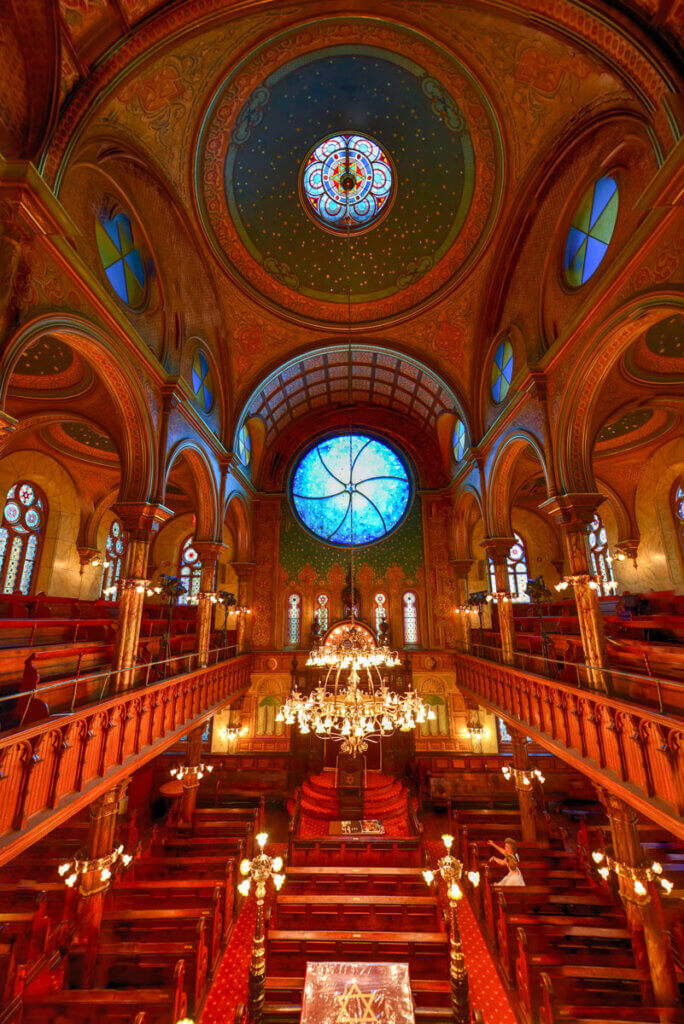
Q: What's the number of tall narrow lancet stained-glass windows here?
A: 4